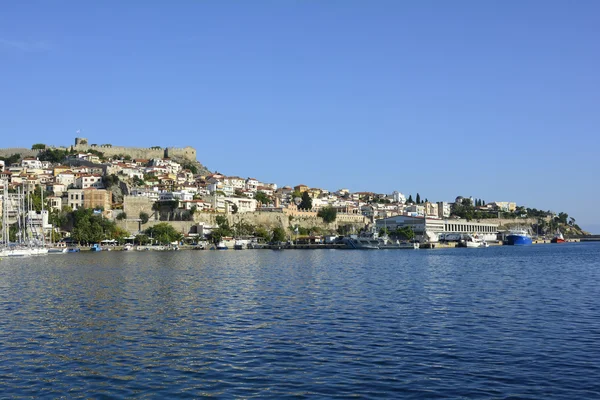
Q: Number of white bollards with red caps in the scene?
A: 0